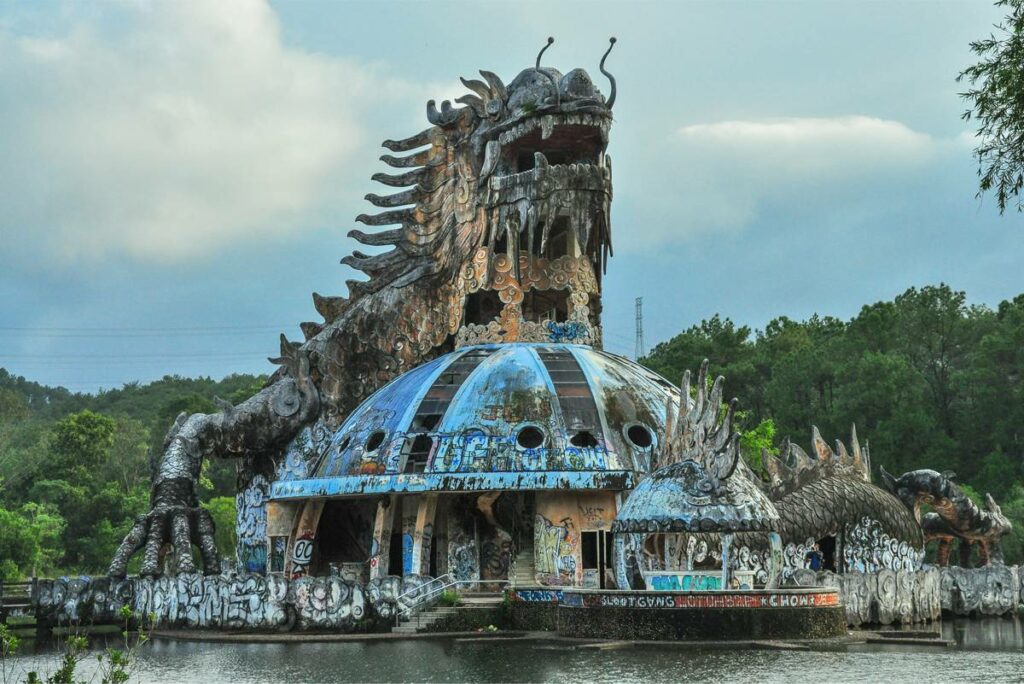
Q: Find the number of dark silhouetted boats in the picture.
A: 0